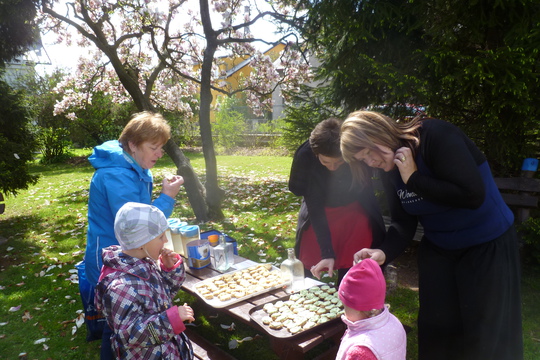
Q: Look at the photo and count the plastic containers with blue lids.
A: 3